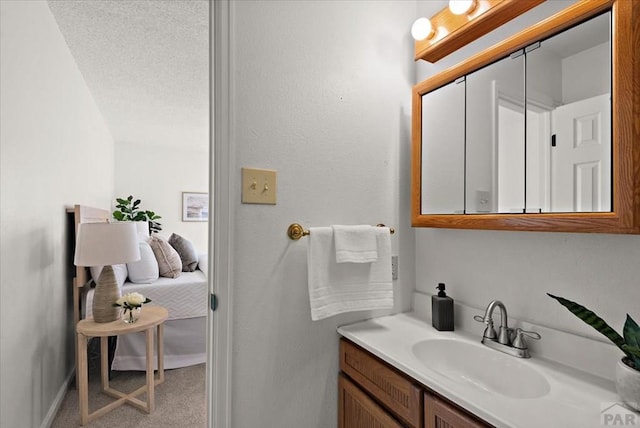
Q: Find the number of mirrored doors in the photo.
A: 3